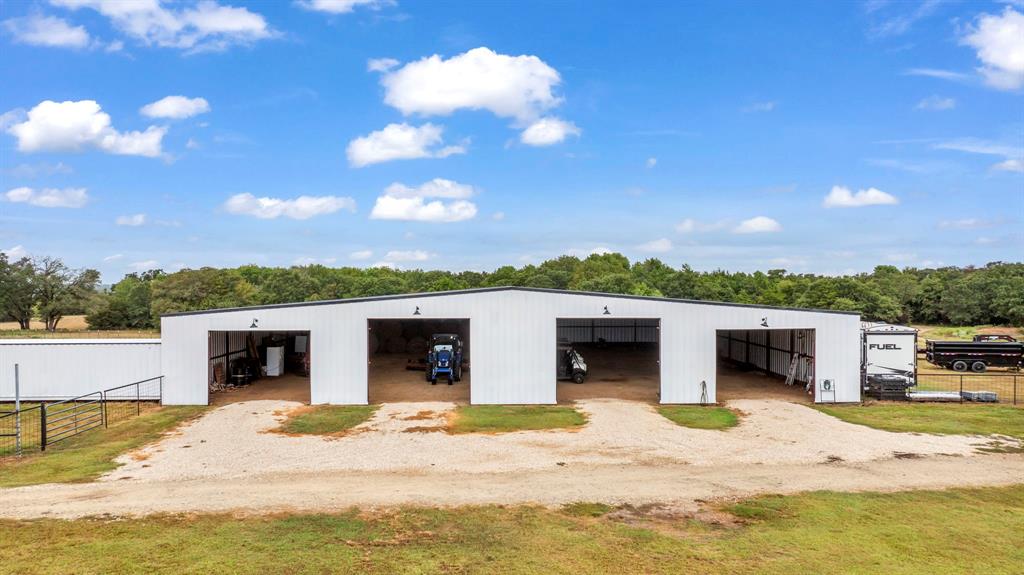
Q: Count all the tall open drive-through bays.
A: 4